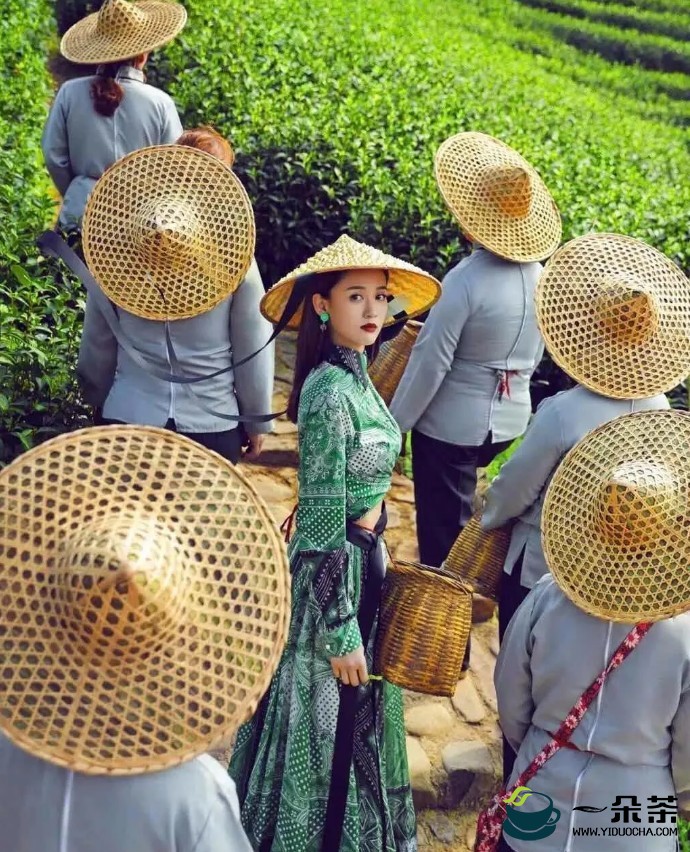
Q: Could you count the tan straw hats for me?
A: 7